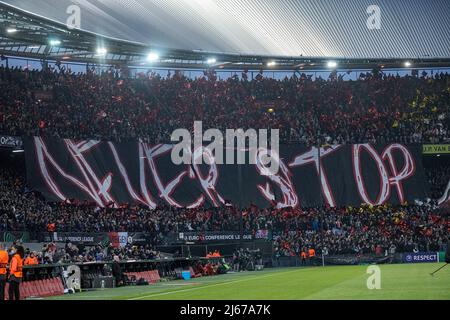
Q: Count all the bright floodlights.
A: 8